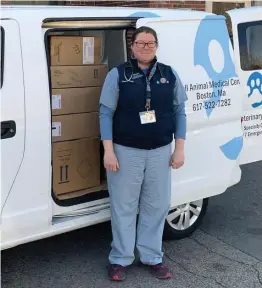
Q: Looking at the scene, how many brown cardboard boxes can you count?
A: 5